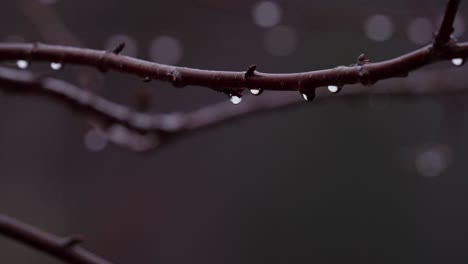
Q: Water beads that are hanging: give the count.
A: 7